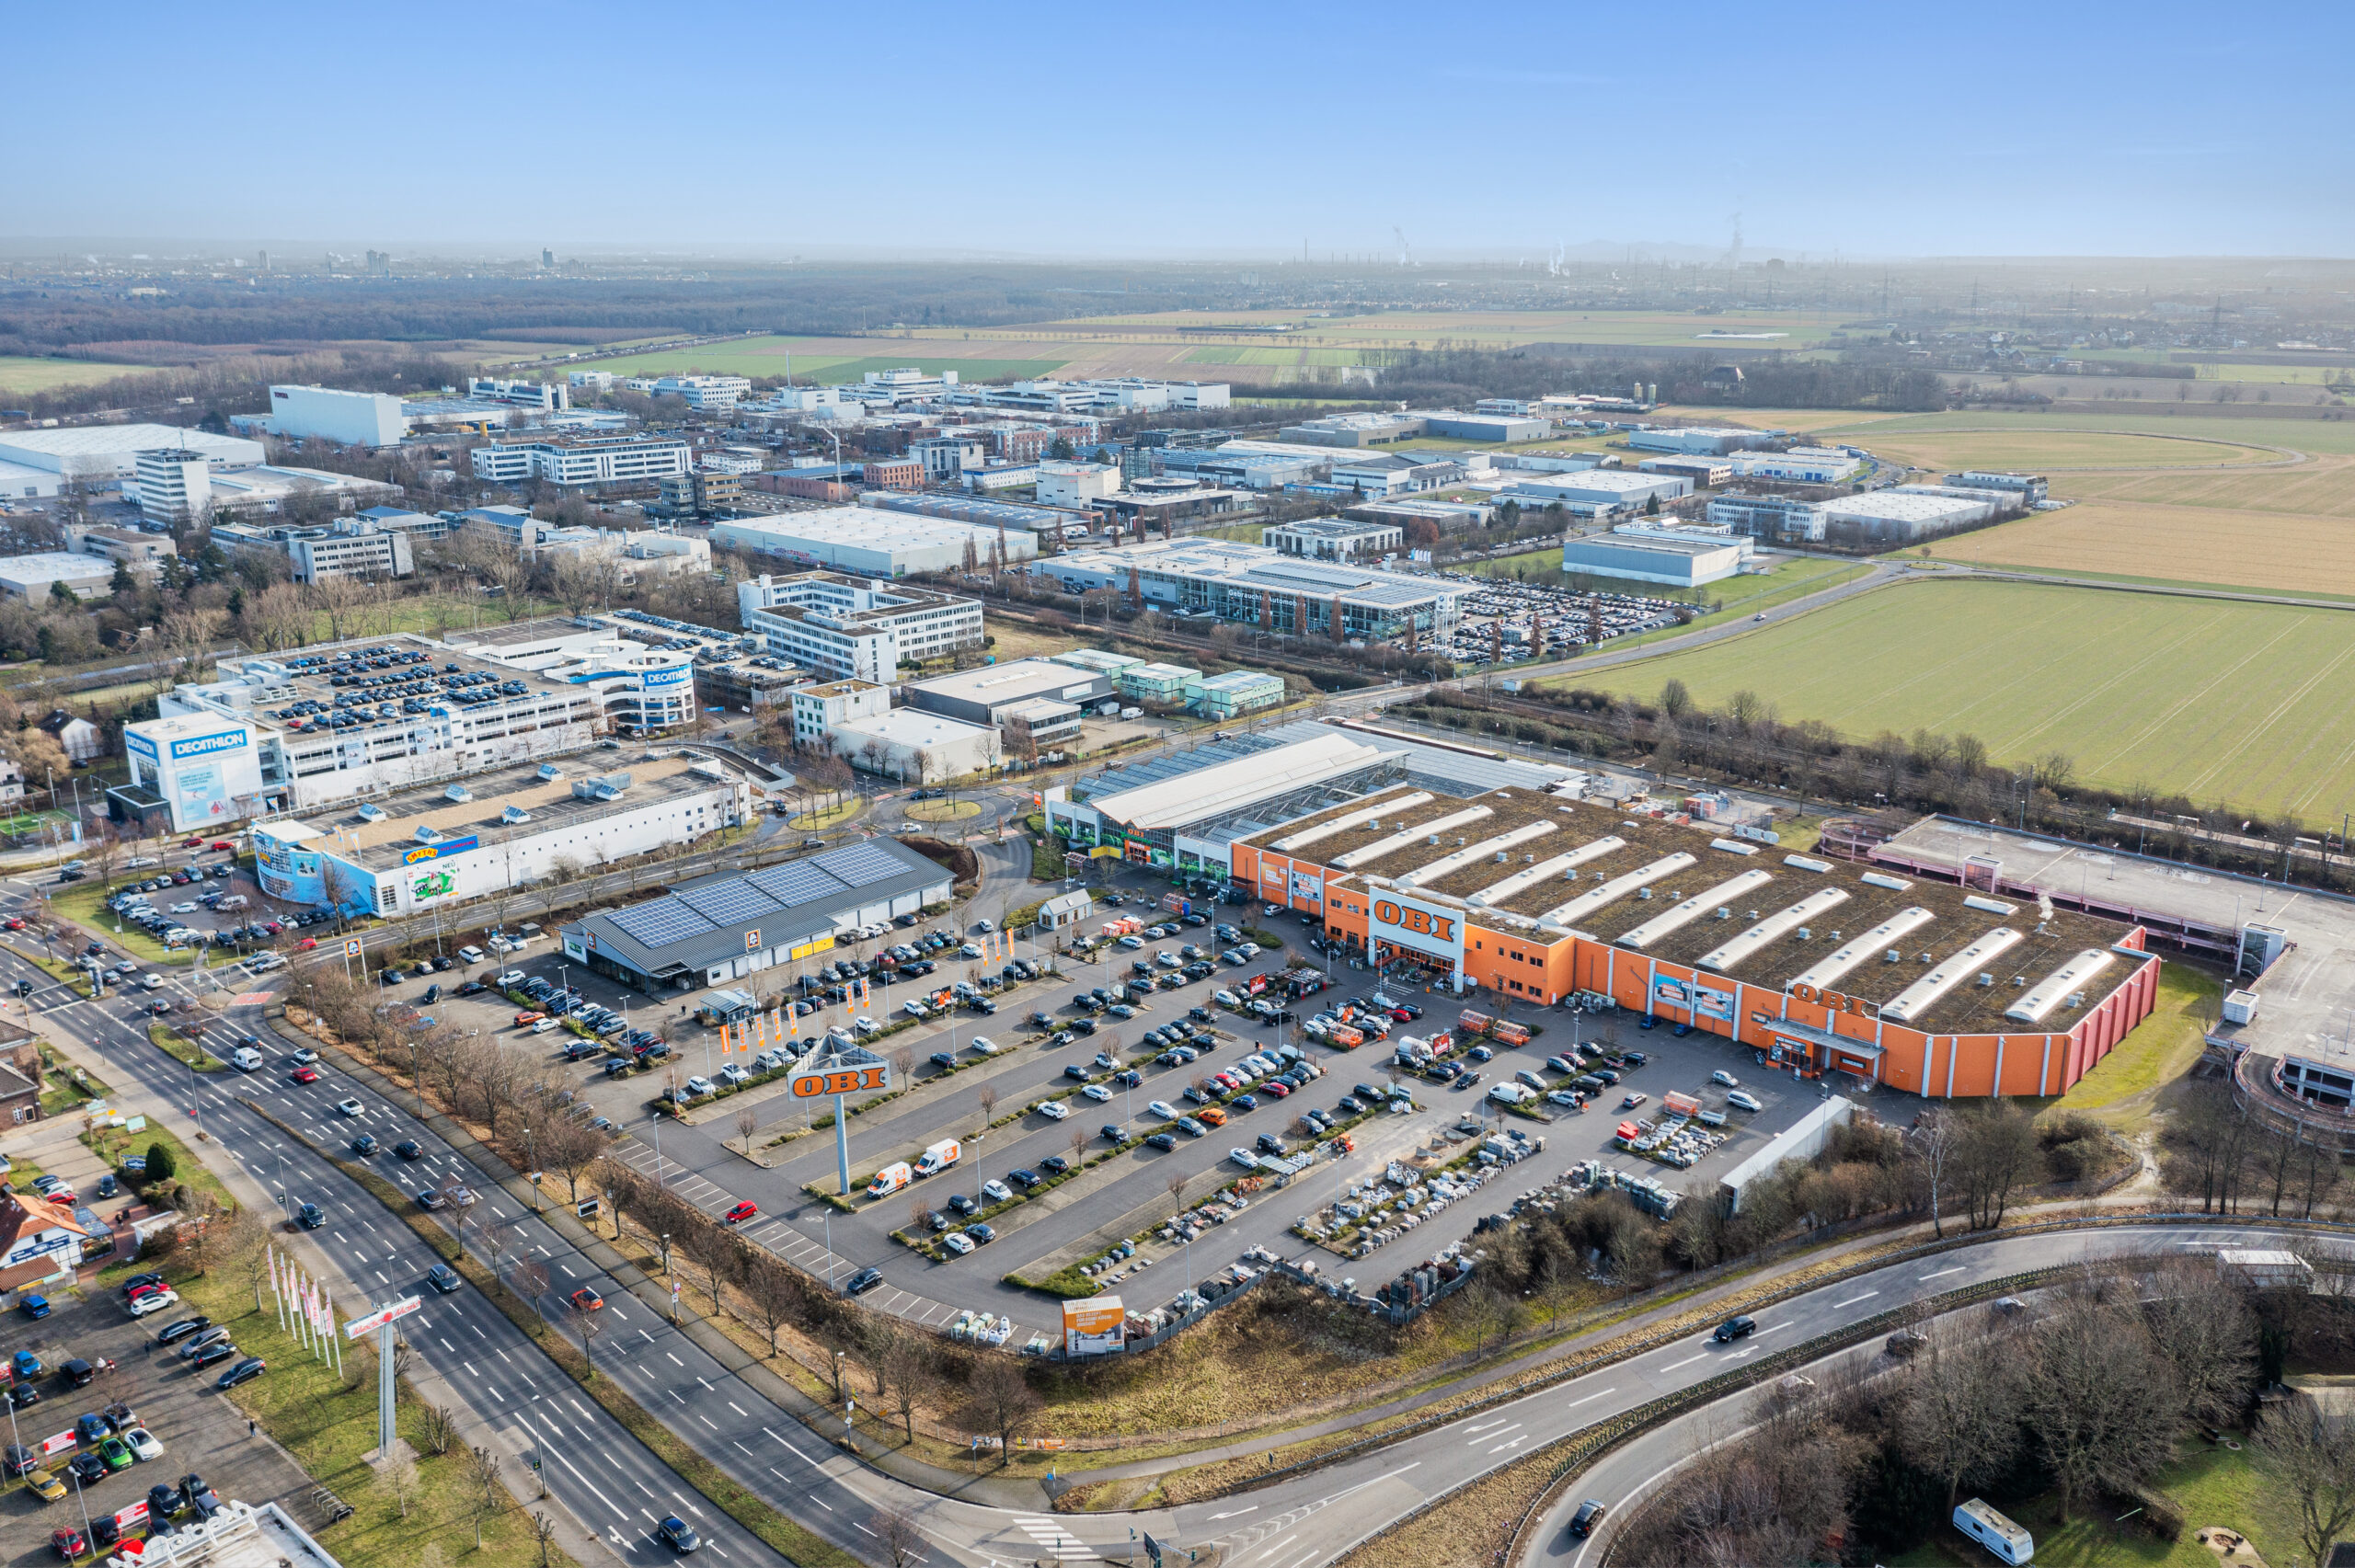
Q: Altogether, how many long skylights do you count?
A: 10